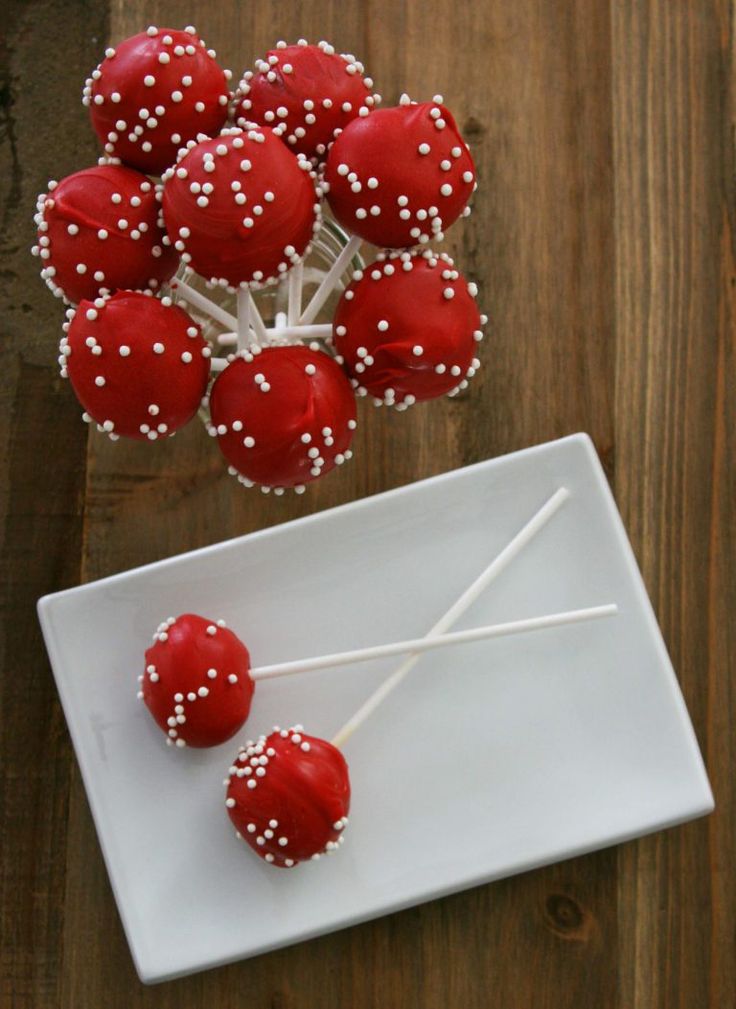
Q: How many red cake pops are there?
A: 10